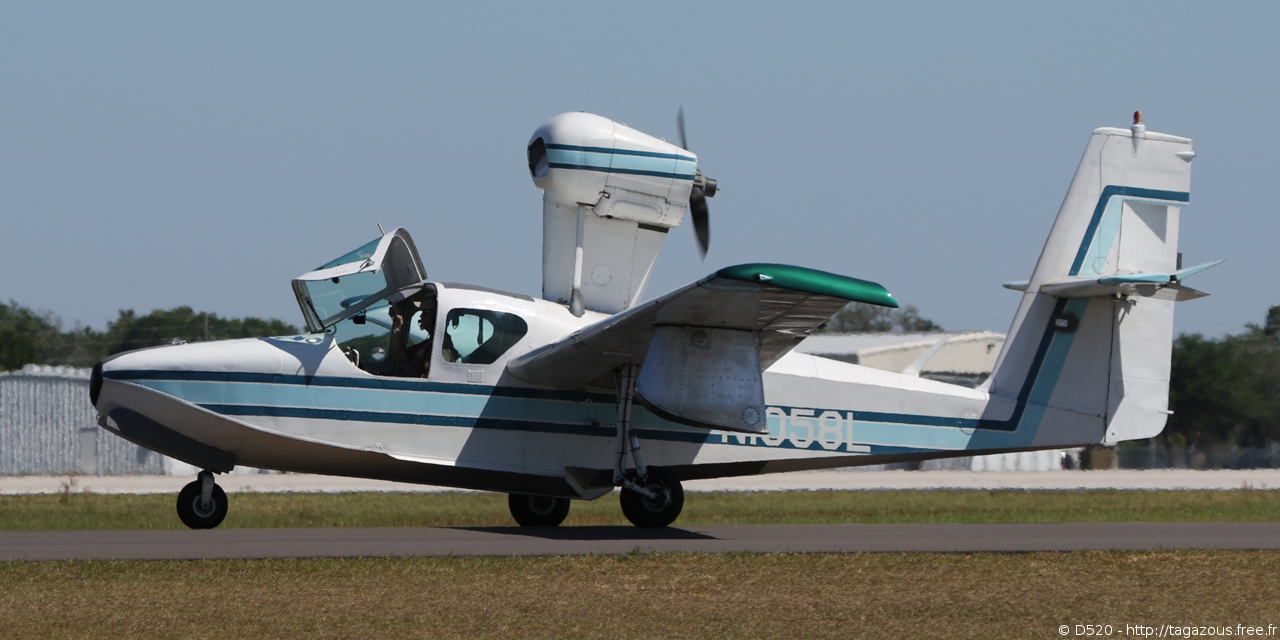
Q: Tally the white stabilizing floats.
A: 1